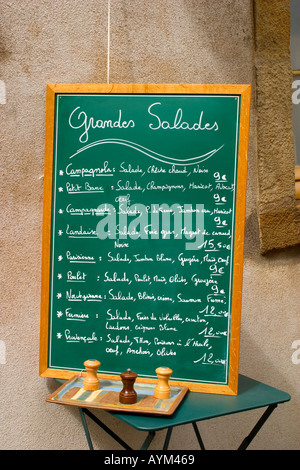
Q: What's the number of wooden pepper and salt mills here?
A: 3